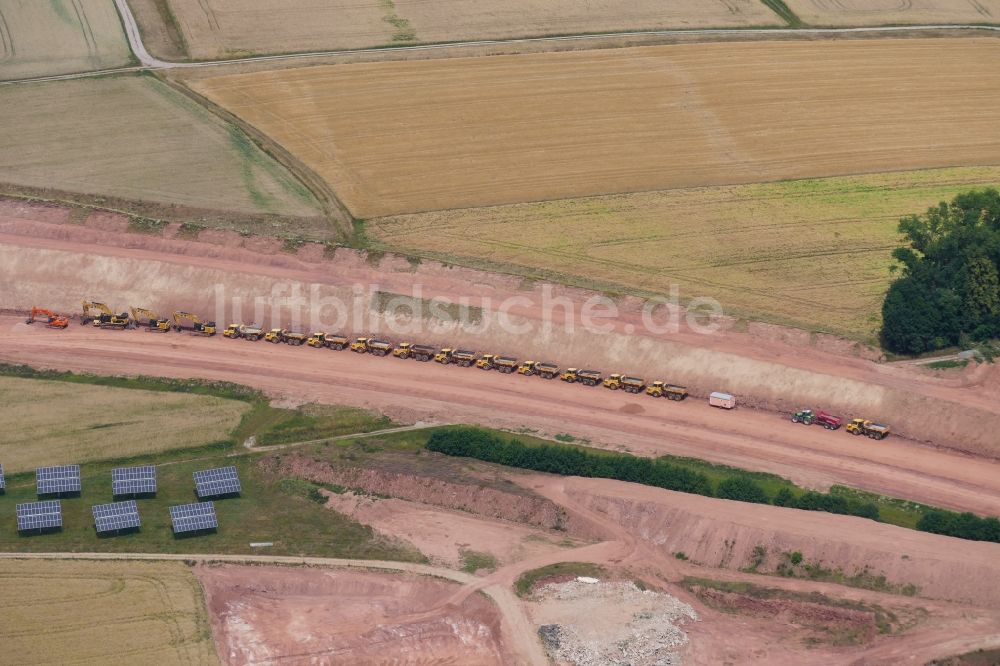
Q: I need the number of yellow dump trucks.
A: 12